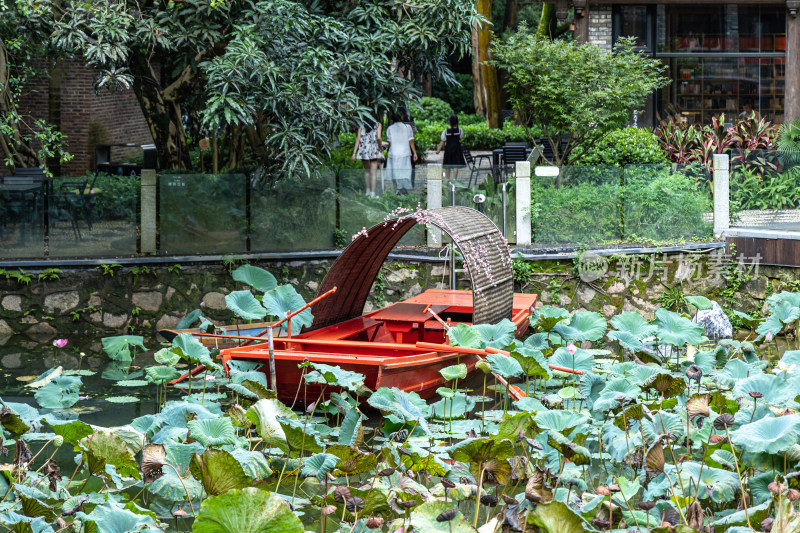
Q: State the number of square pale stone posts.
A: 4